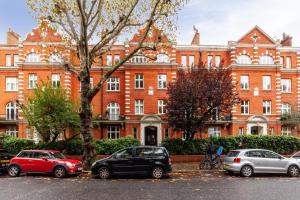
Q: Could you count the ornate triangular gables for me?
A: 3